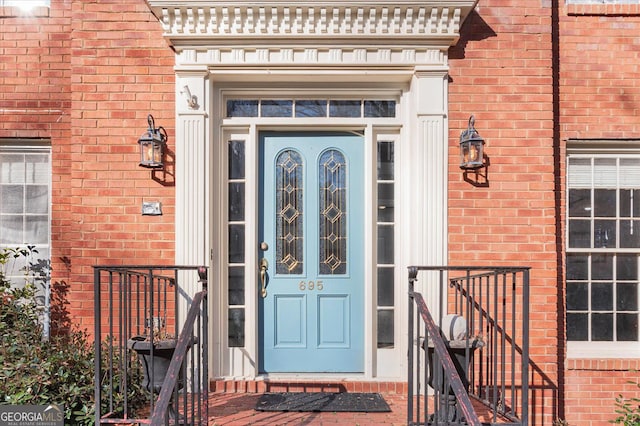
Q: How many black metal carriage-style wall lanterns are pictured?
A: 2